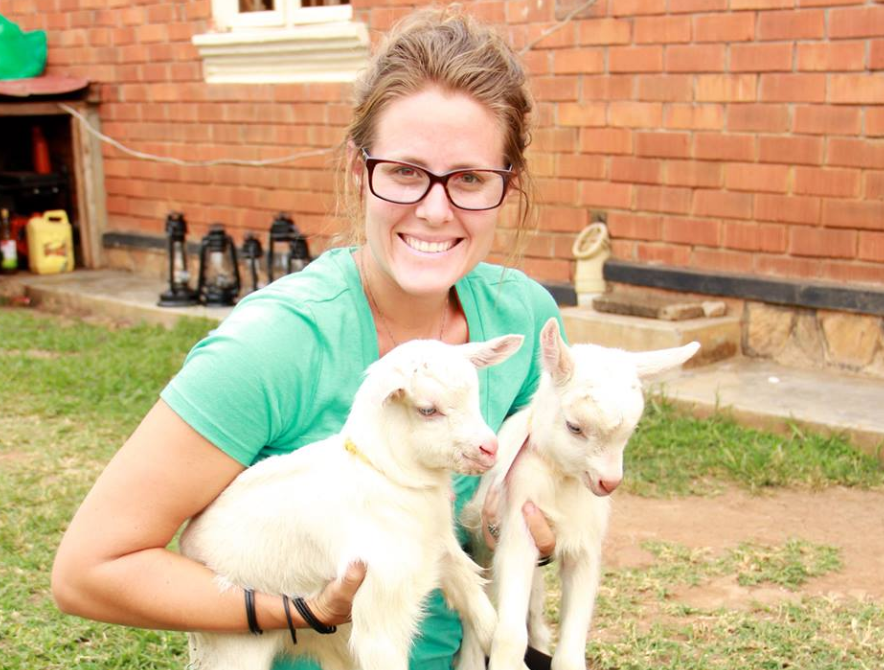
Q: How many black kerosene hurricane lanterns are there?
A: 5